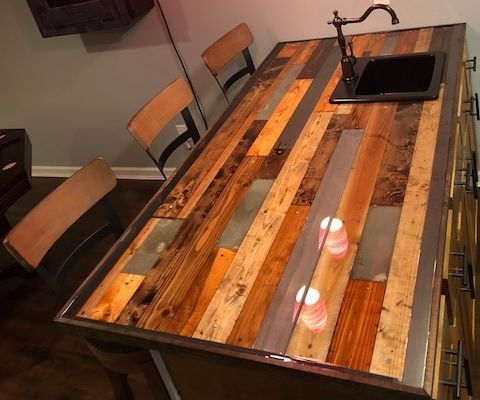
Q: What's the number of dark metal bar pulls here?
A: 10